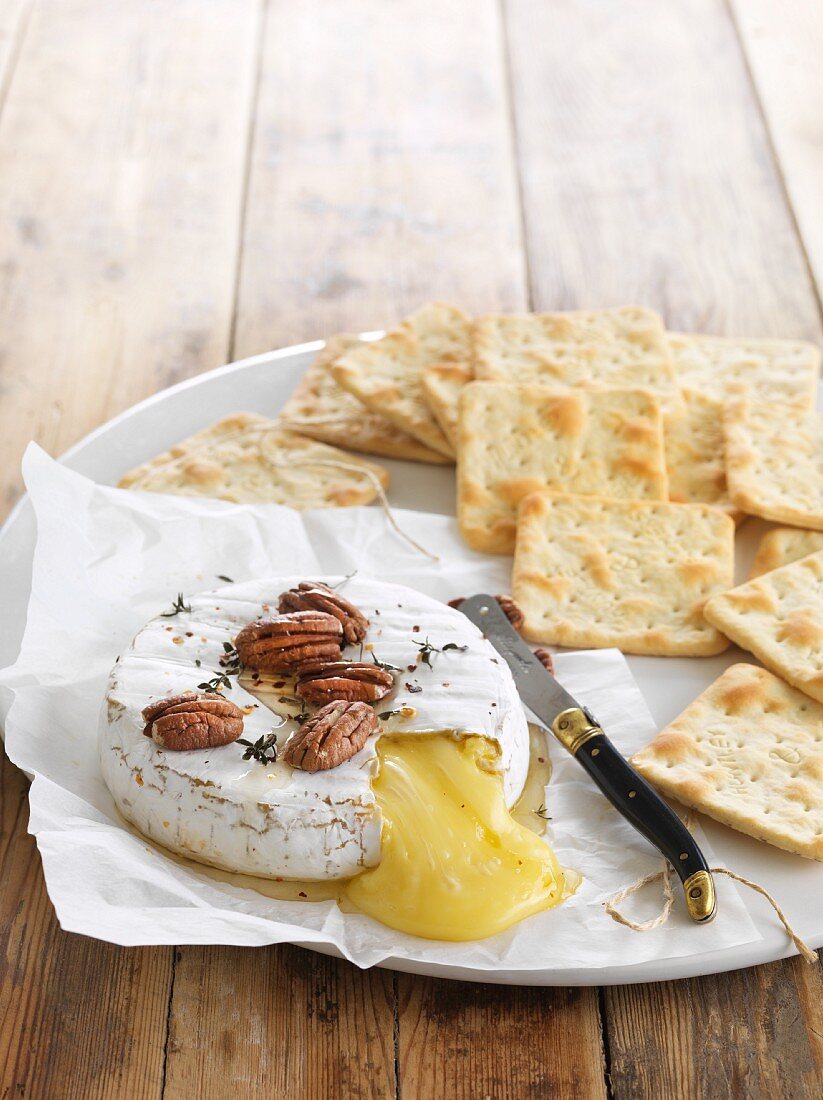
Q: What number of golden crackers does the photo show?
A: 13